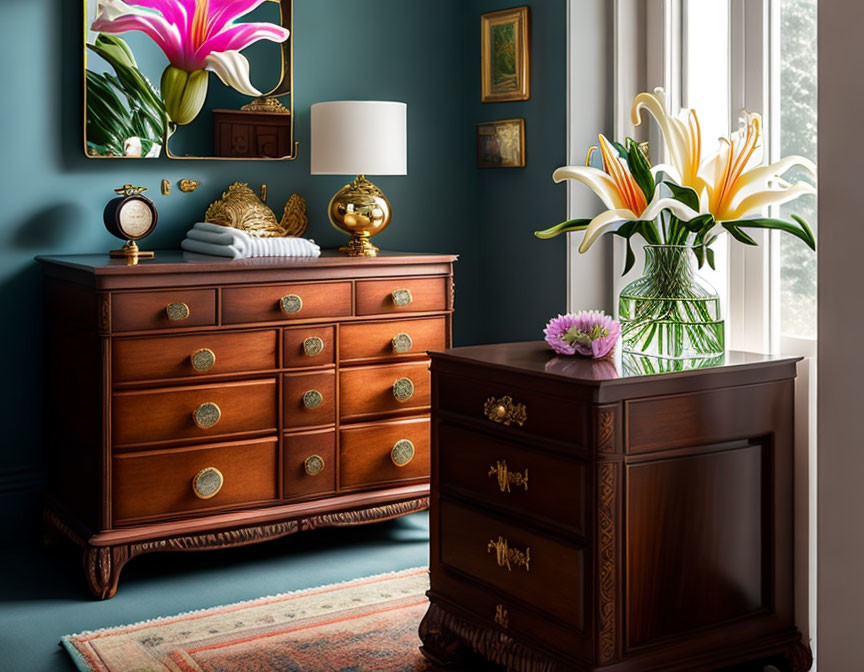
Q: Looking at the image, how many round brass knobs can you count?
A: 12